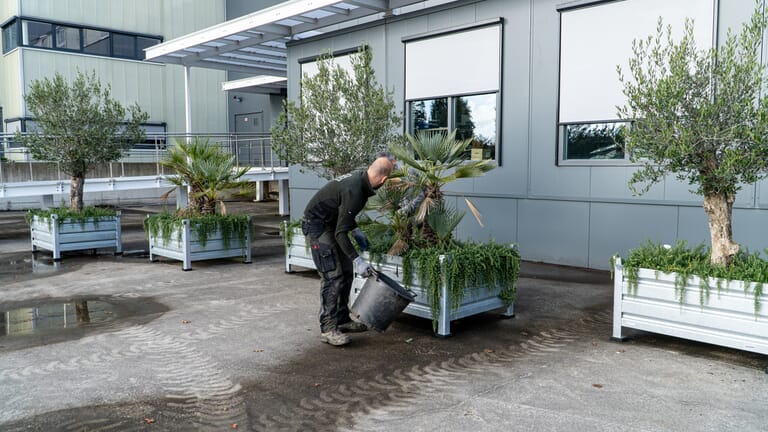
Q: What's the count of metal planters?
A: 5